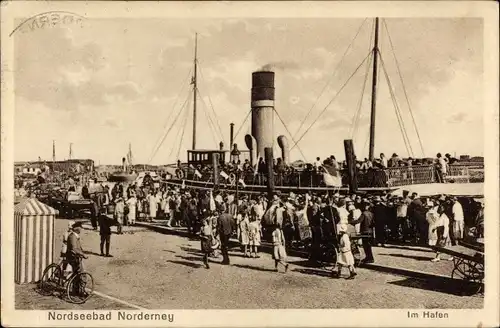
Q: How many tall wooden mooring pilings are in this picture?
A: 3